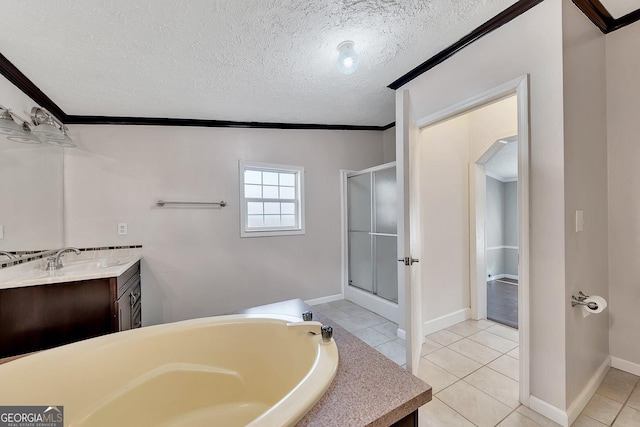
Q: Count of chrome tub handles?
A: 2